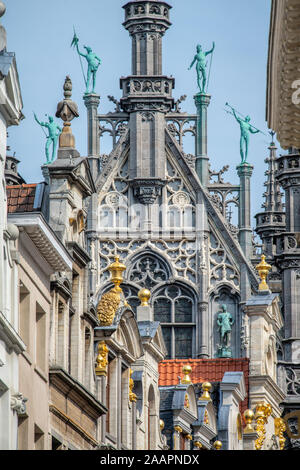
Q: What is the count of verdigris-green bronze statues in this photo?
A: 5